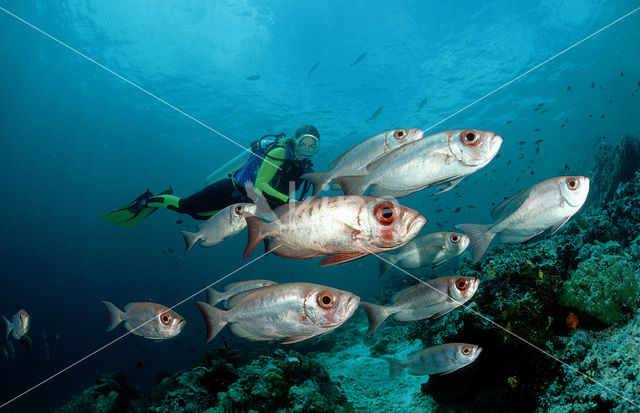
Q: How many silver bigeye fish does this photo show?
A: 12